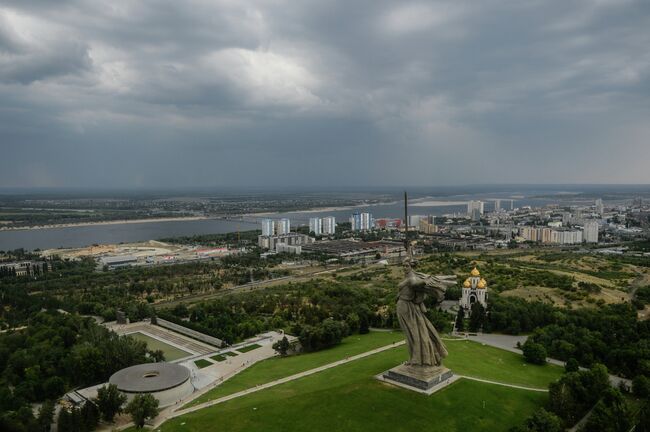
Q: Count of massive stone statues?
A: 1